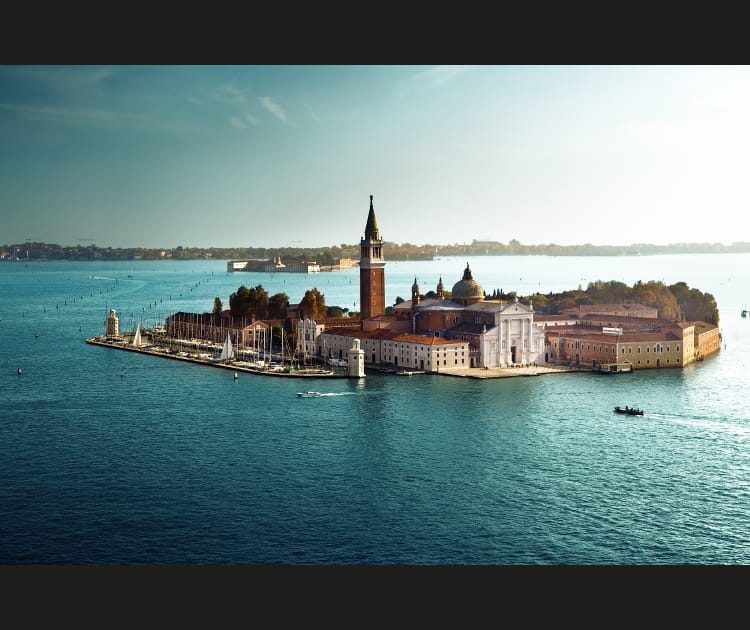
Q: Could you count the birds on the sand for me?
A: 0